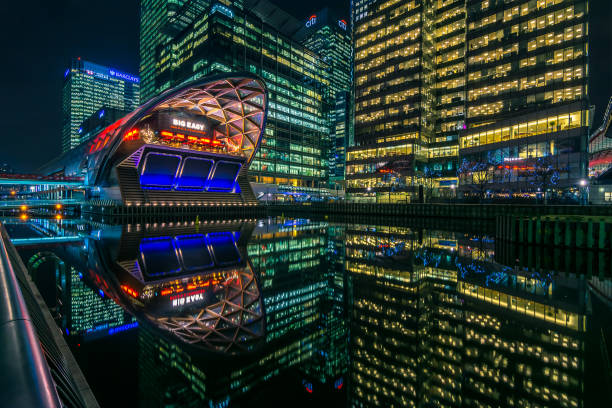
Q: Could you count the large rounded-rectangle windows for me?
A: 3